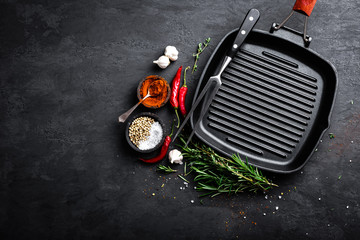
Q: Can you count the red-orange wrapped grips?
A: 1